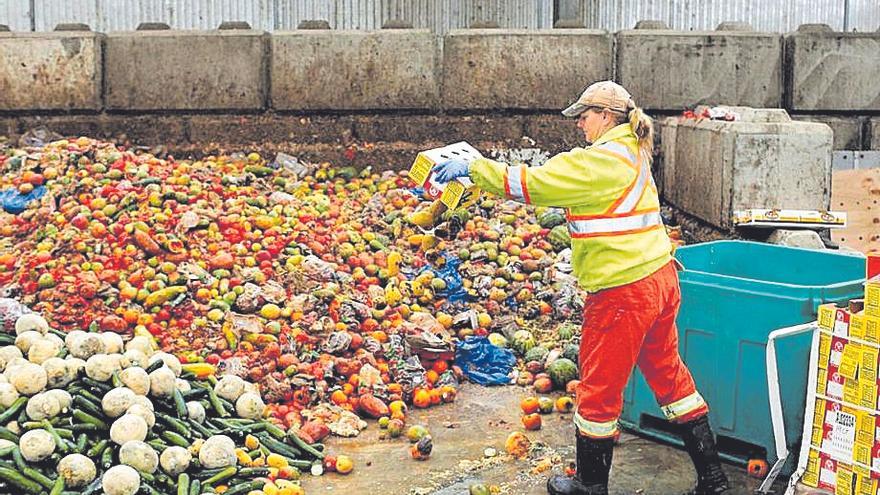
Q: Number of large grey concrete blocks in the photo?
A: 7